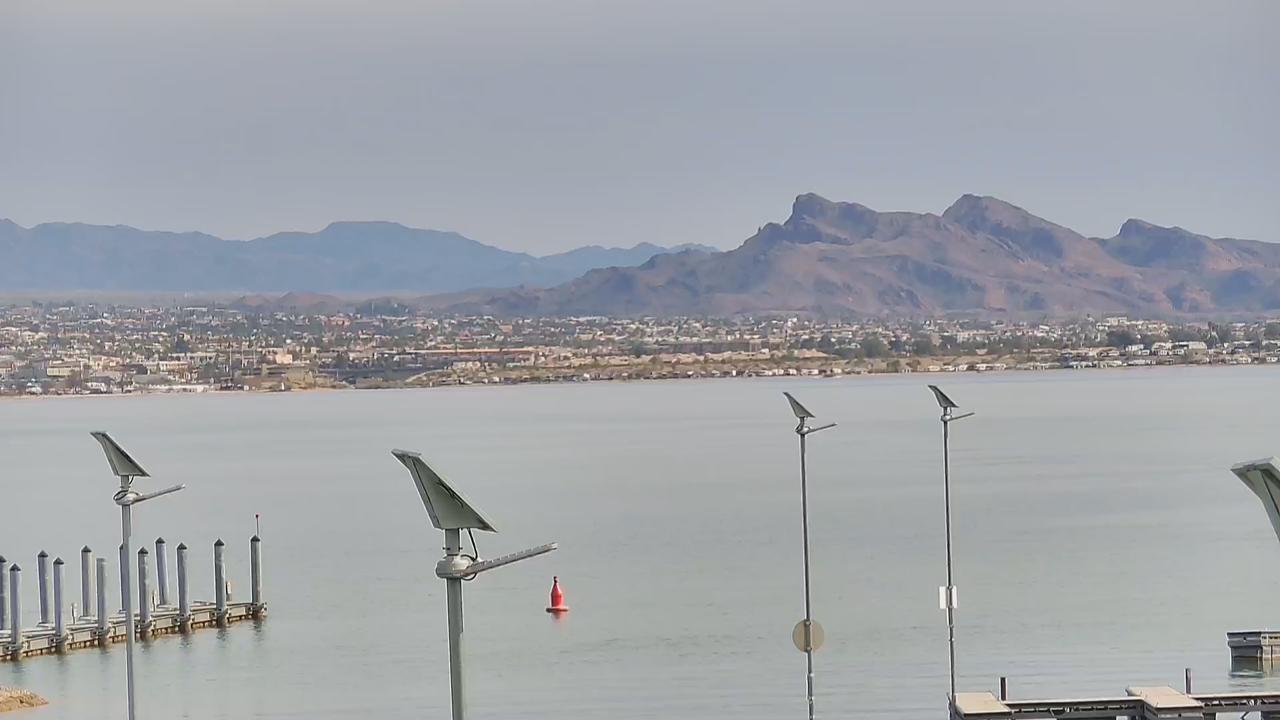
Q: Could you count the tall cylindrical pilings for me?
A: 12